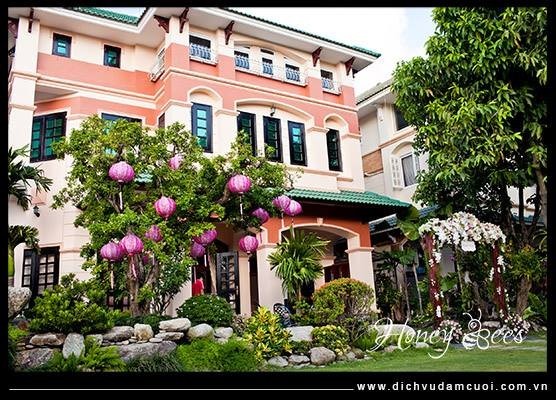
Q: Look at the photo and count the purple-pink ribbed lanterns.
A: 13